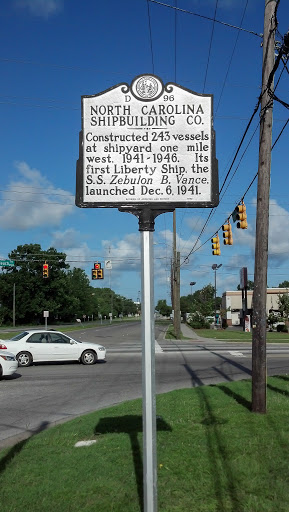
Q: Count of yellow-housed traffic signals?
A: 5